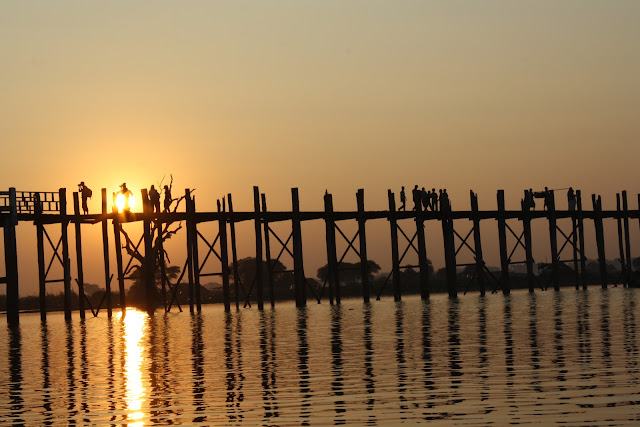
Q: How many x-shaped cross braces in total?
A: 9